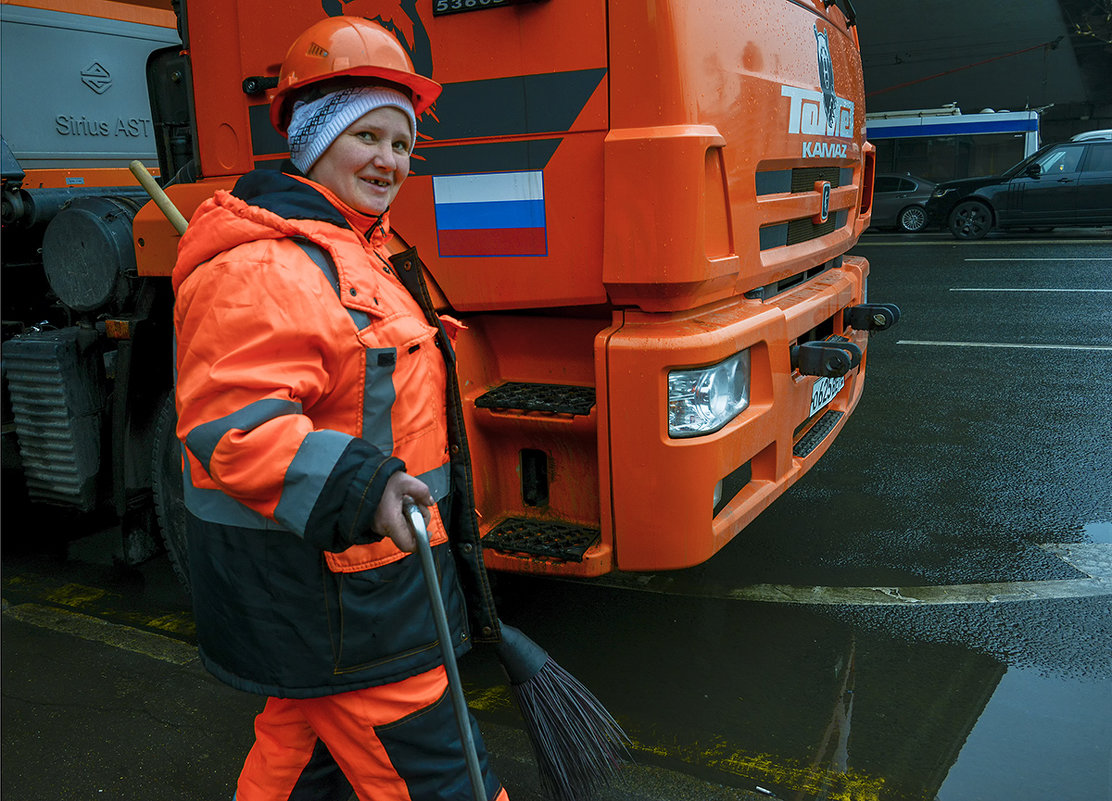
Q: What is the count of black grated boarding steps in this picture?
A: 2